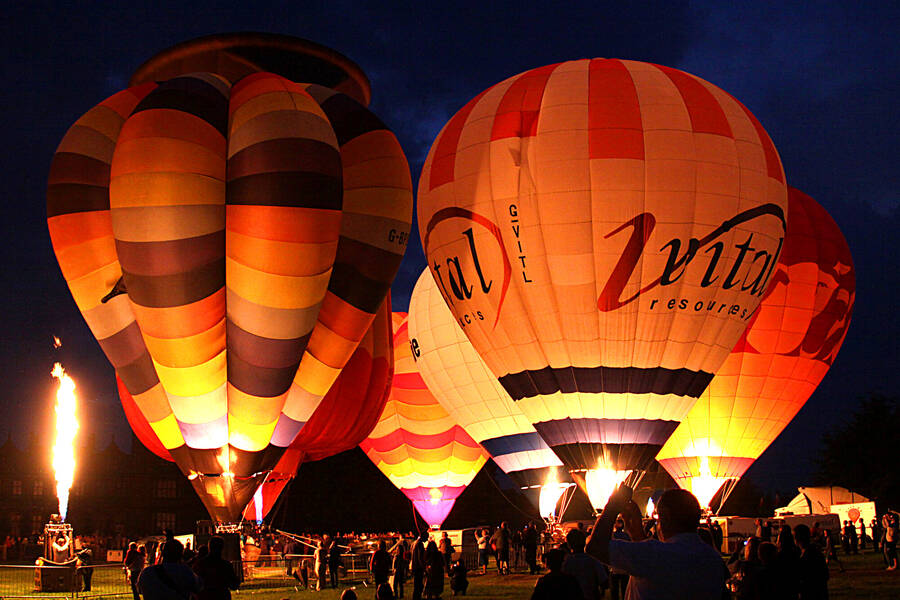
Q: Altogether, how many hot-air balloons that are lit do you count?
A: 6